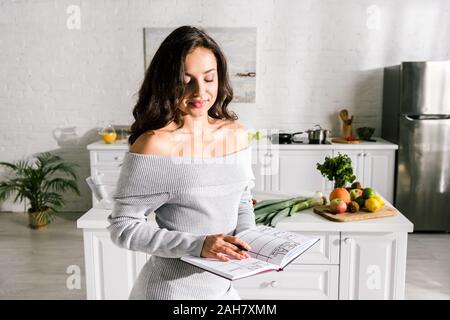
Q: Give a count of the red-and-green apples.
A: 2